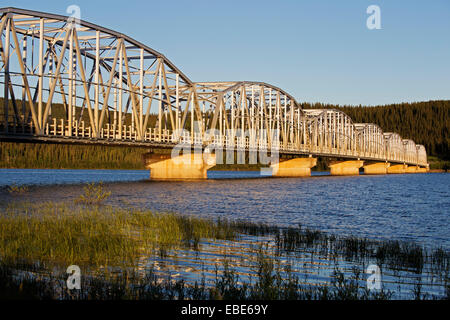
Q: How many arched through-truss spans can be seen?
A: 7